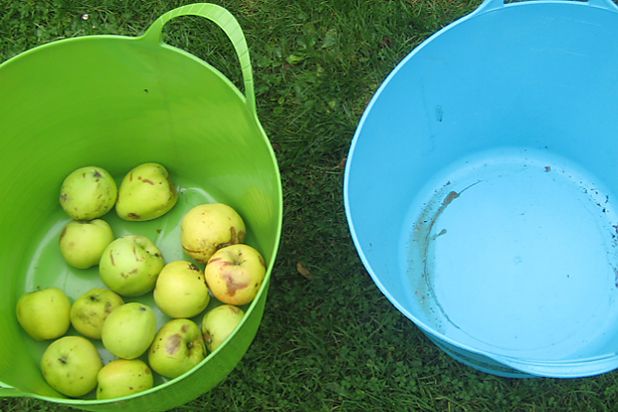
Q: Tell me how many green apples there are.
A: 14